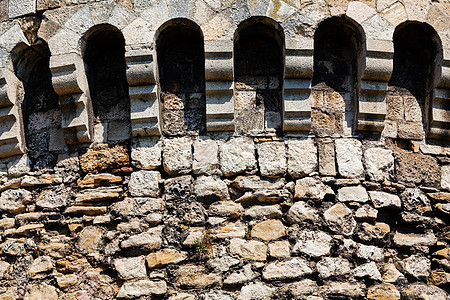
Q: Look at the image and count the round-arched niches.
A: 6